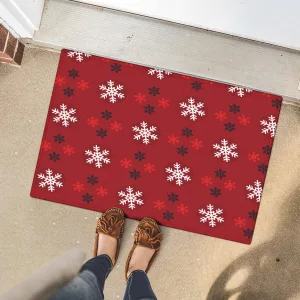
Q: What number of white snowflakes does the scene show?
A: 15